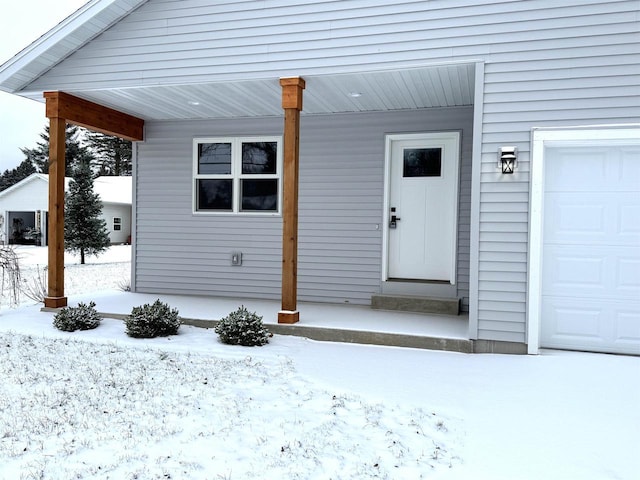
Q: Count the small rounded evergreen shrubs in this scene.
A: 3